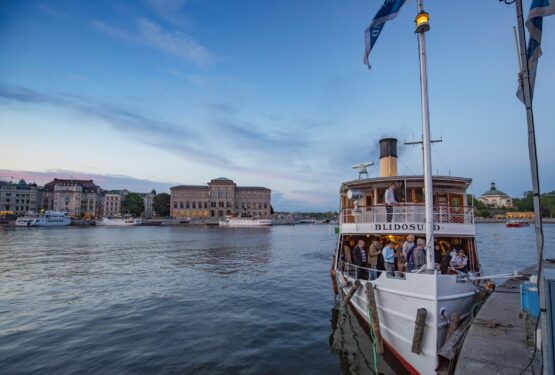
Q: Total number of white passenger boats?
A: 4